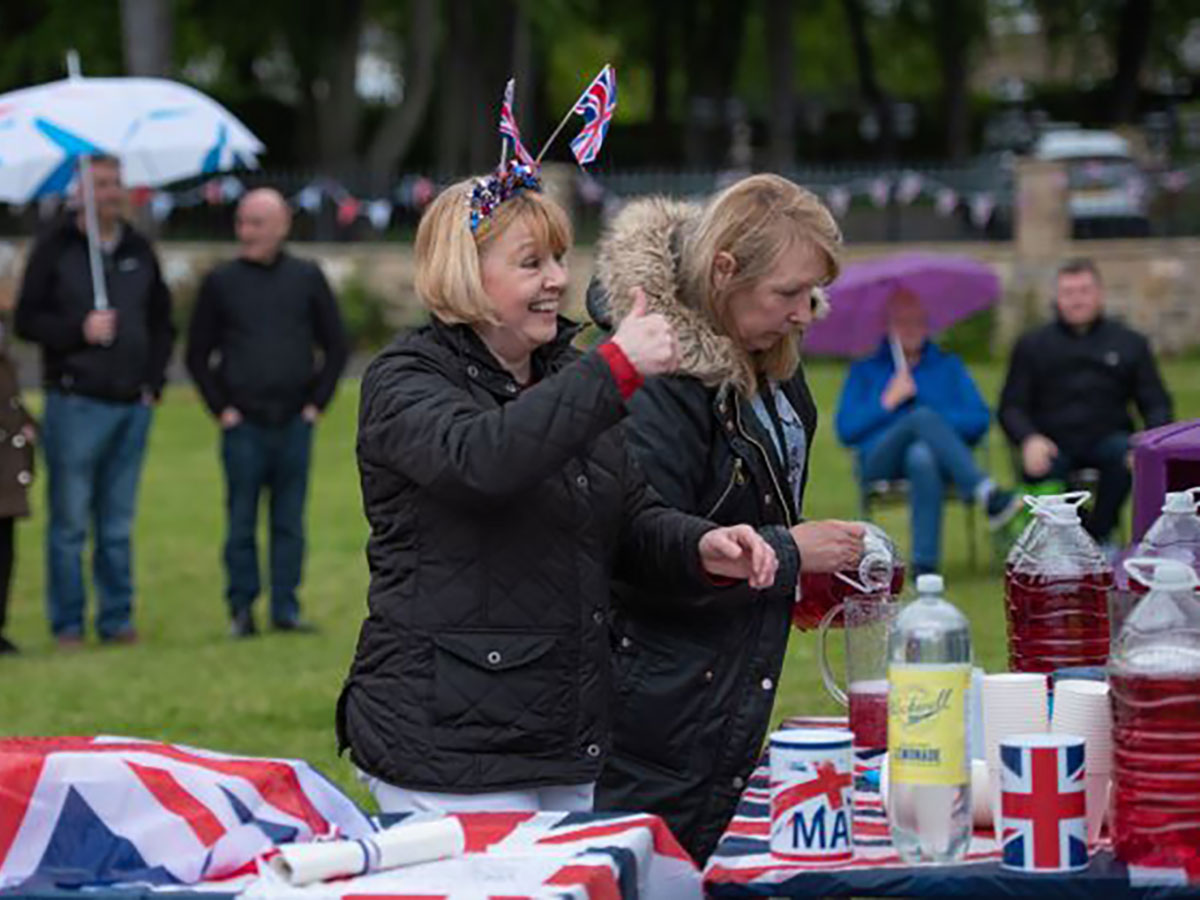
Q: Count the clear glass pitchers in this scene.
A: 1